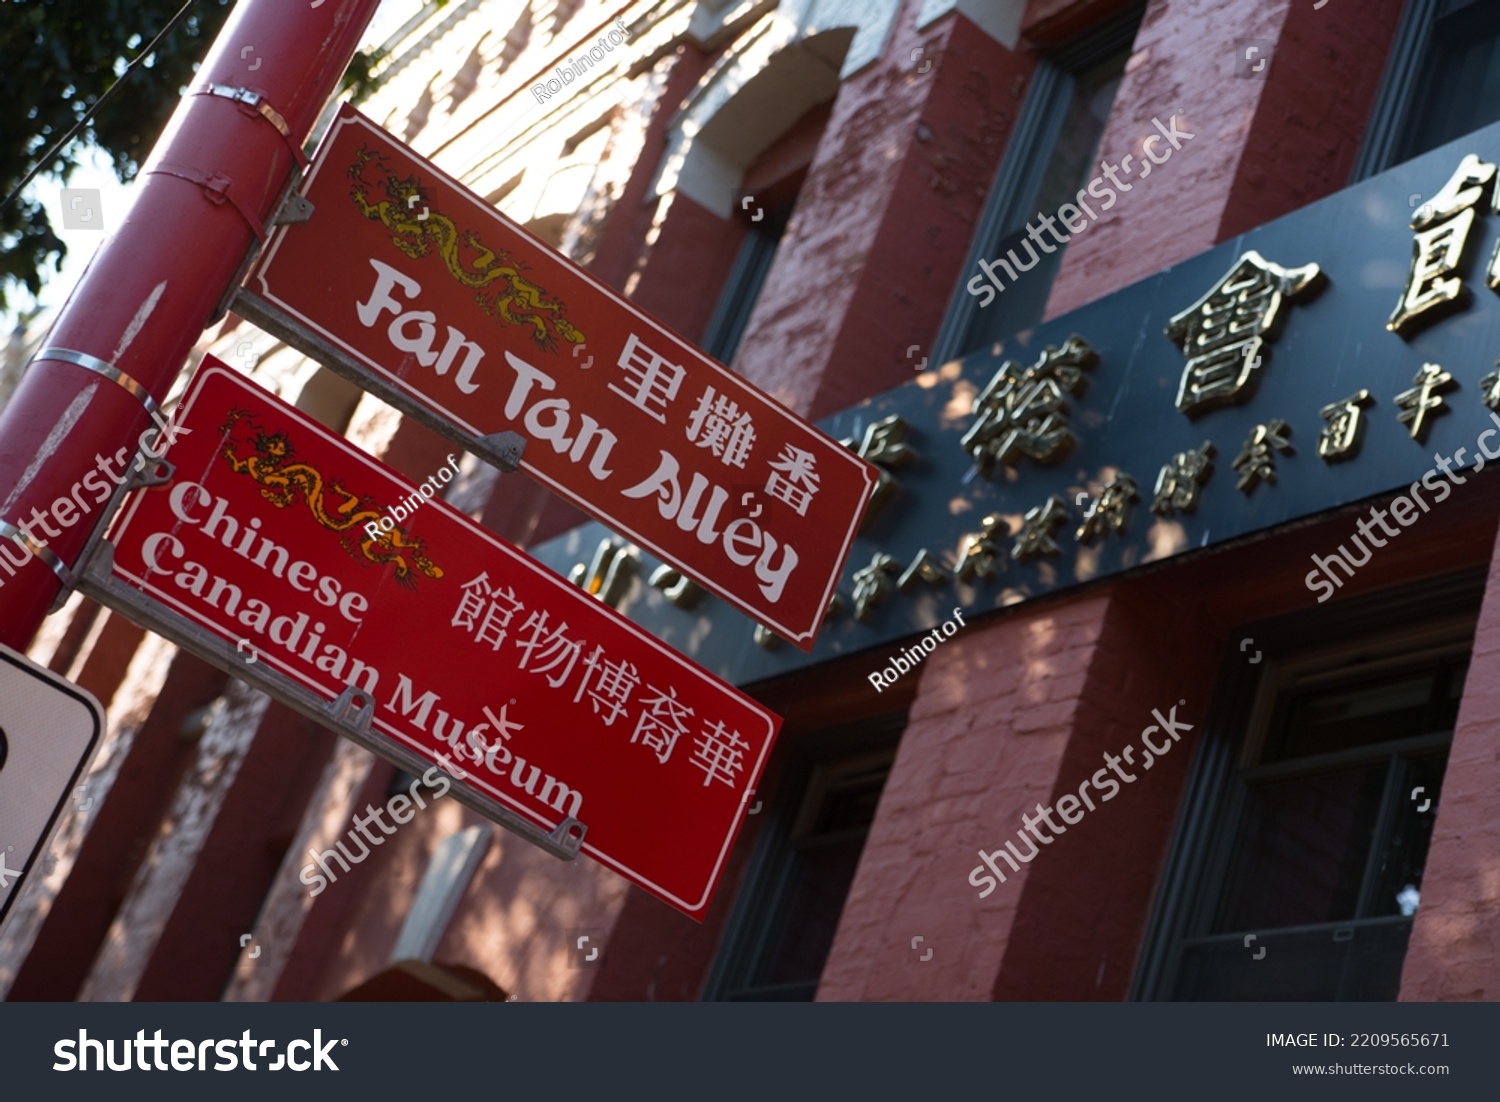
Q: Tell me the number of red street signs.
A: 2